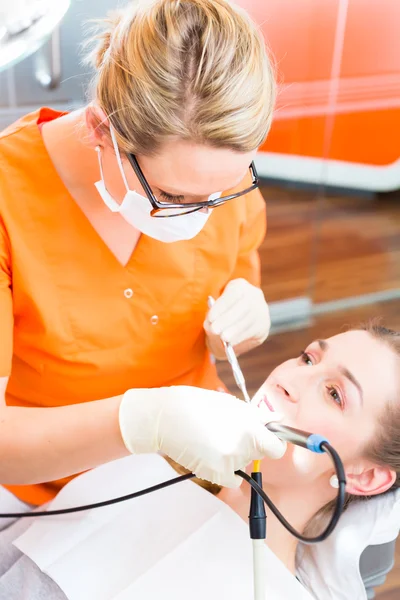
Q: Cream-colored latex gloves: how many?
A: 2